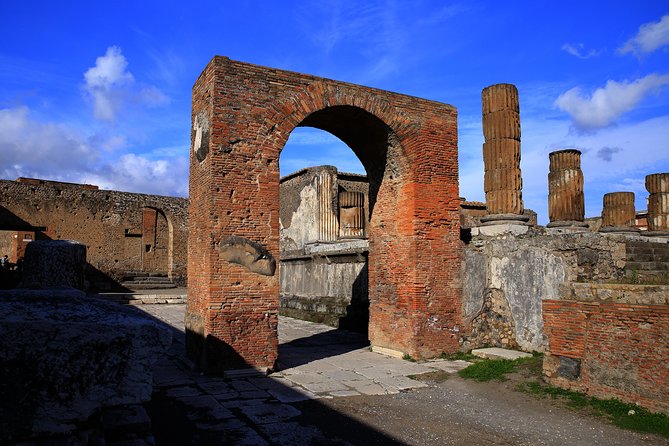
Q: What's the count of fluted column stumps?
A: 4